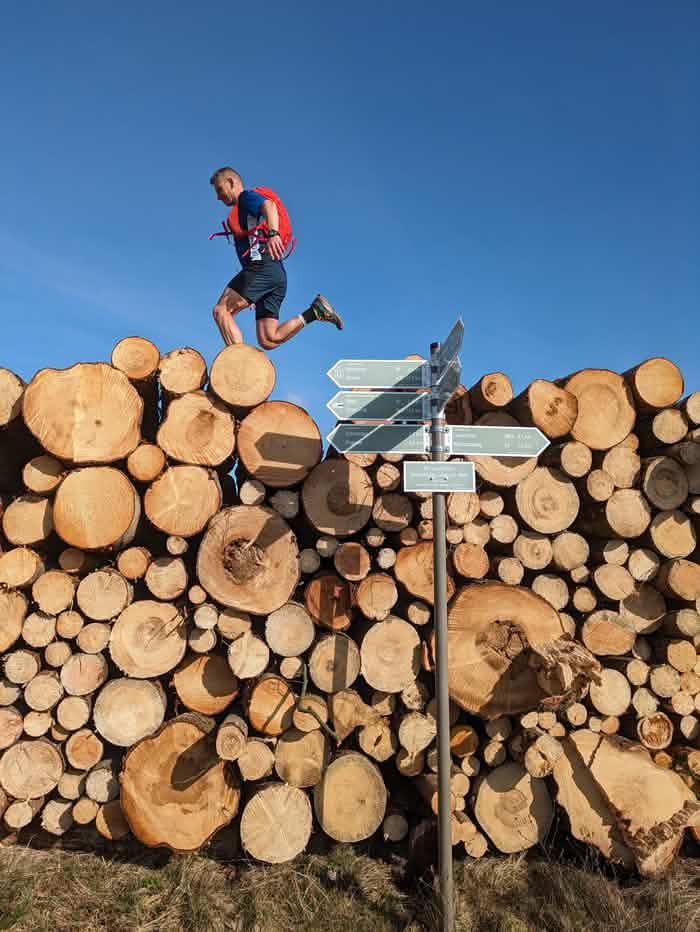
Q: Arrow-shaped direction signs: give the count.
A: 6